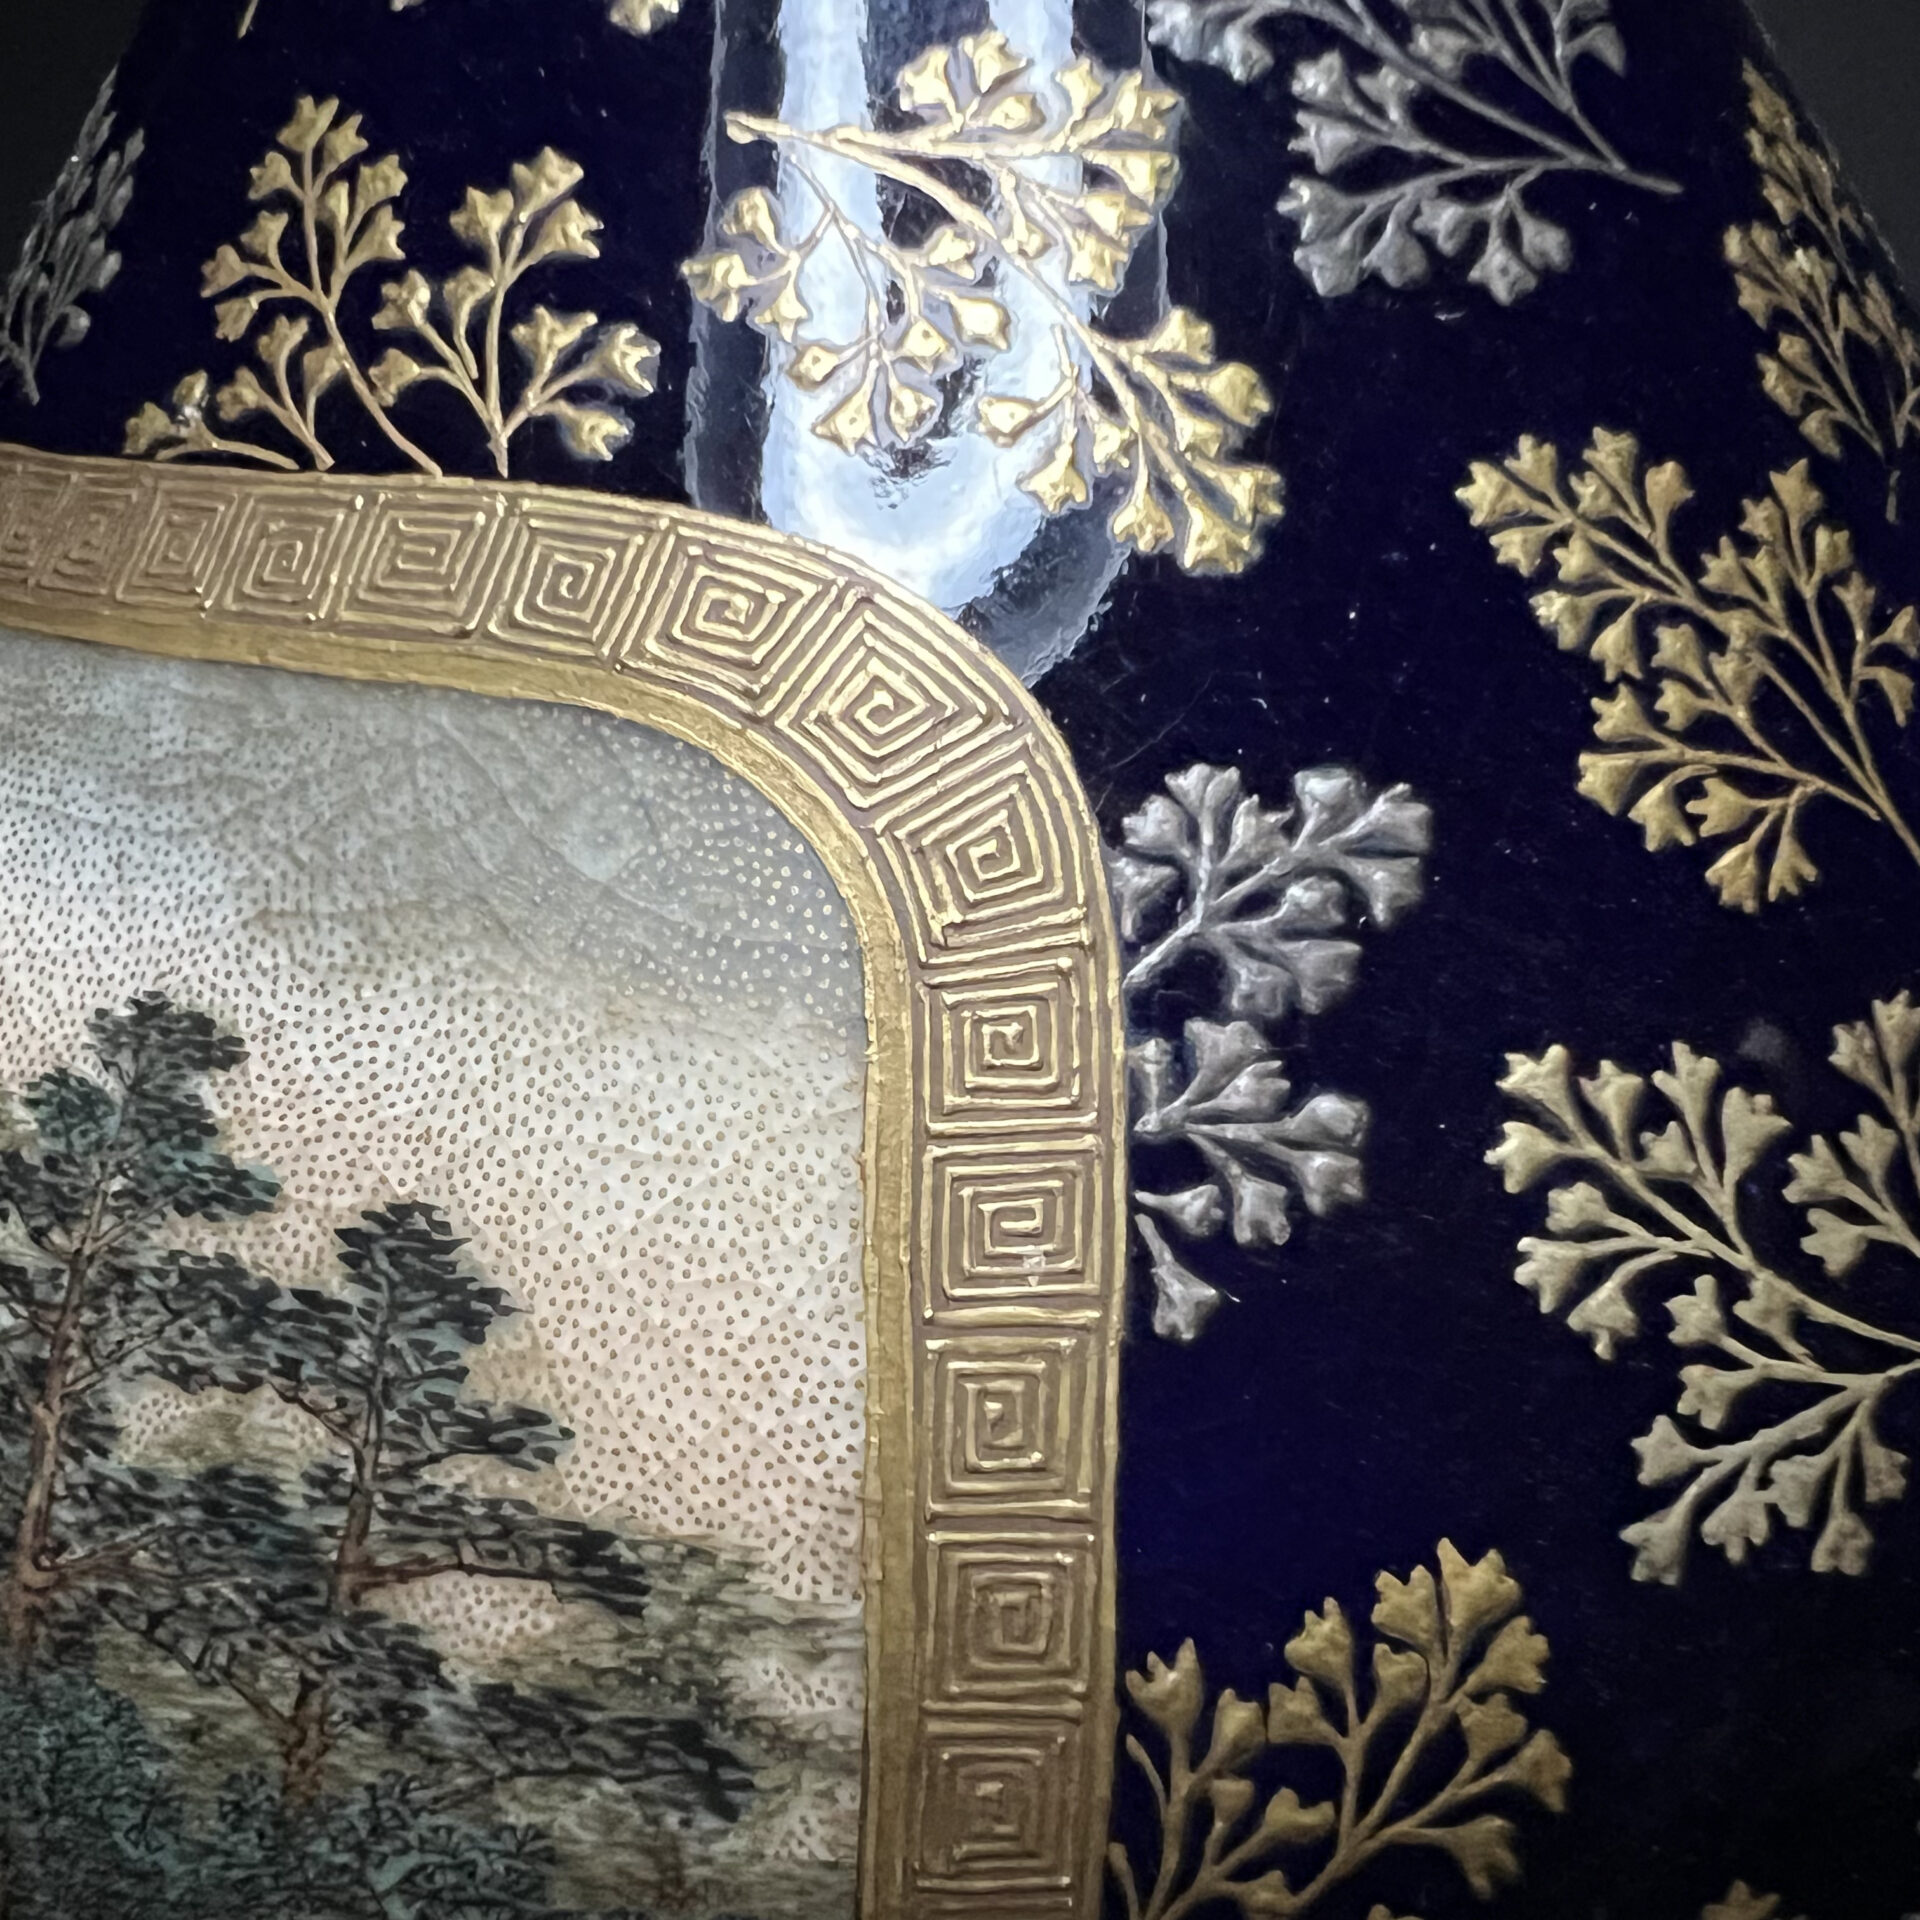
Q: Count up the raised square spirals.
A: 14